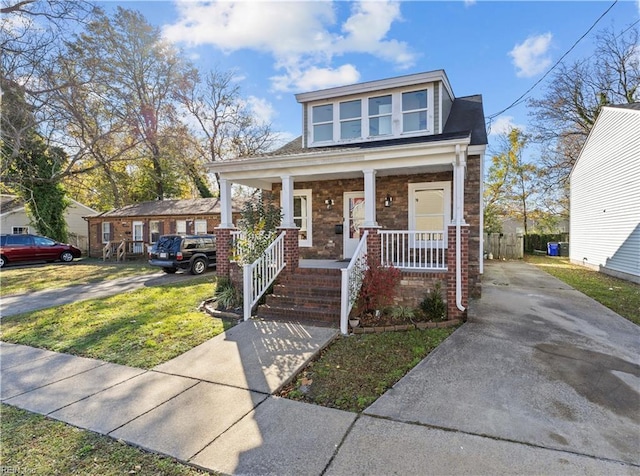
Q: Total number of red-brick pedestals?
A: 4